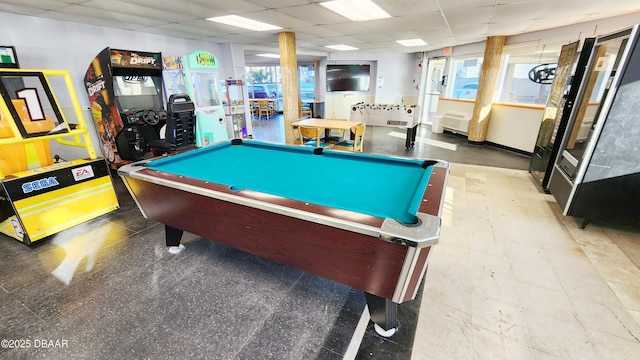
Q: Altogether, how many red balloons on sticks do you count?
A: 0